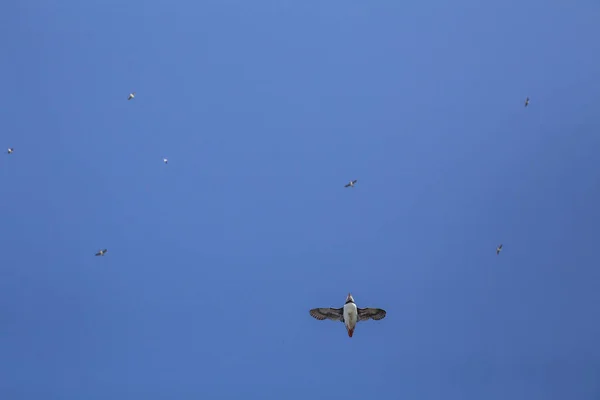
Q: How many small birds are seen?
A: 7